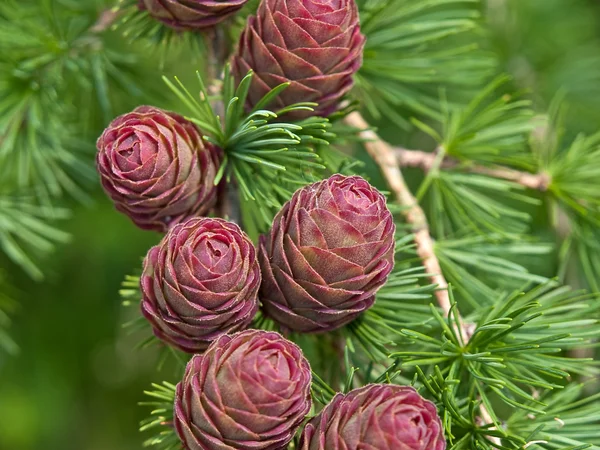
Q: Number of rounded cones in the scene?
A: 7